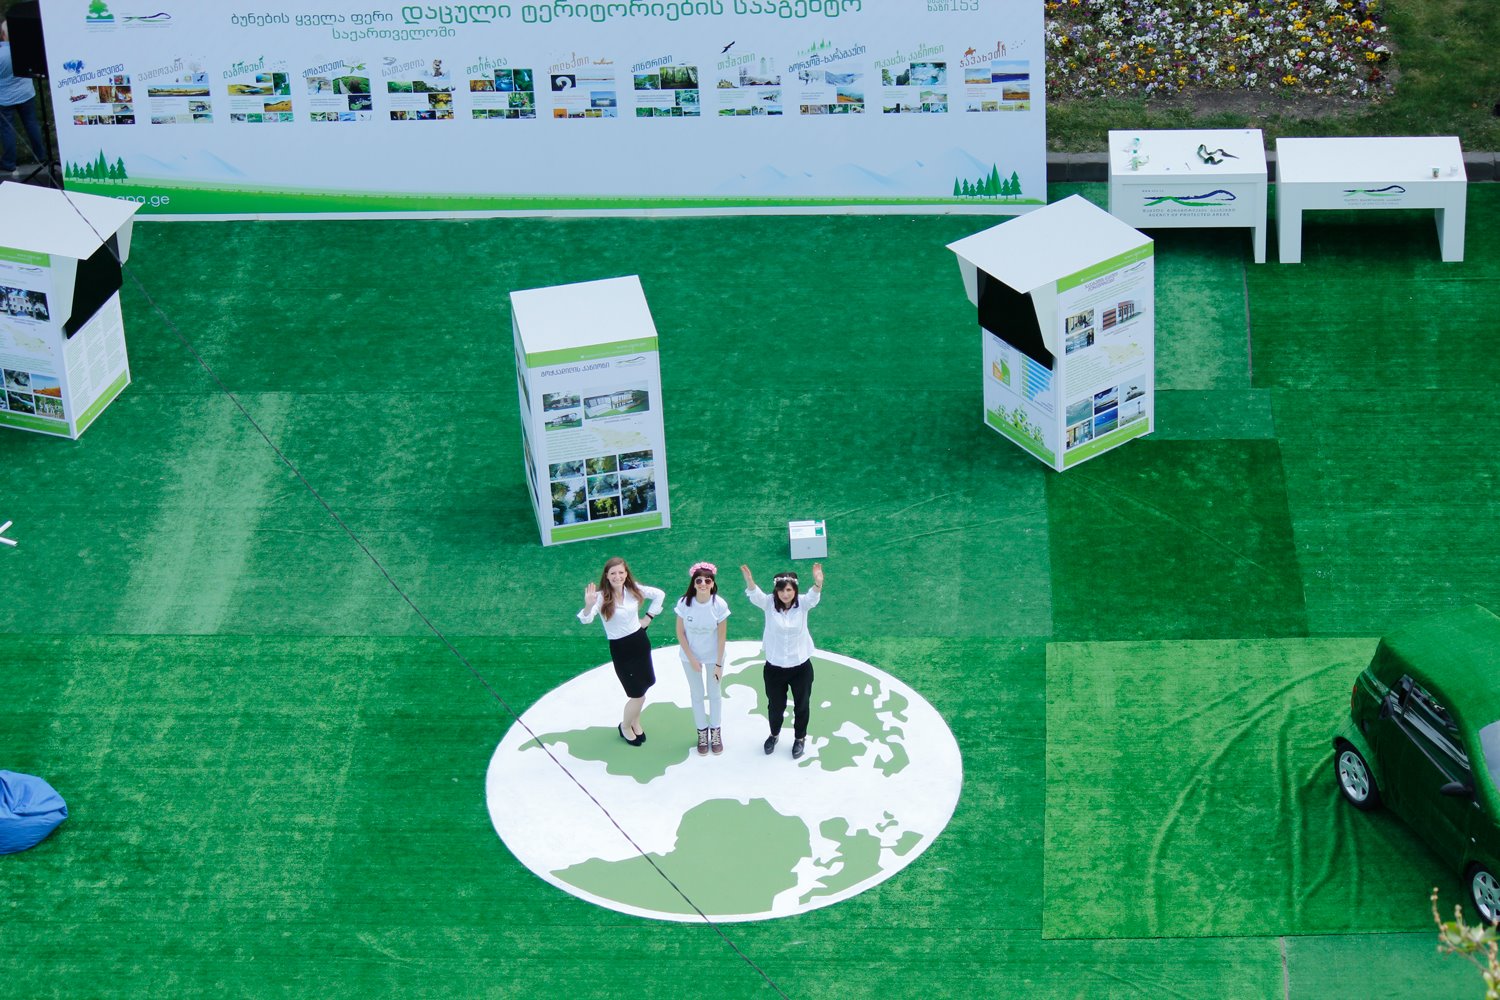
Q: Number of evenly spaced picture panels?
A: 12